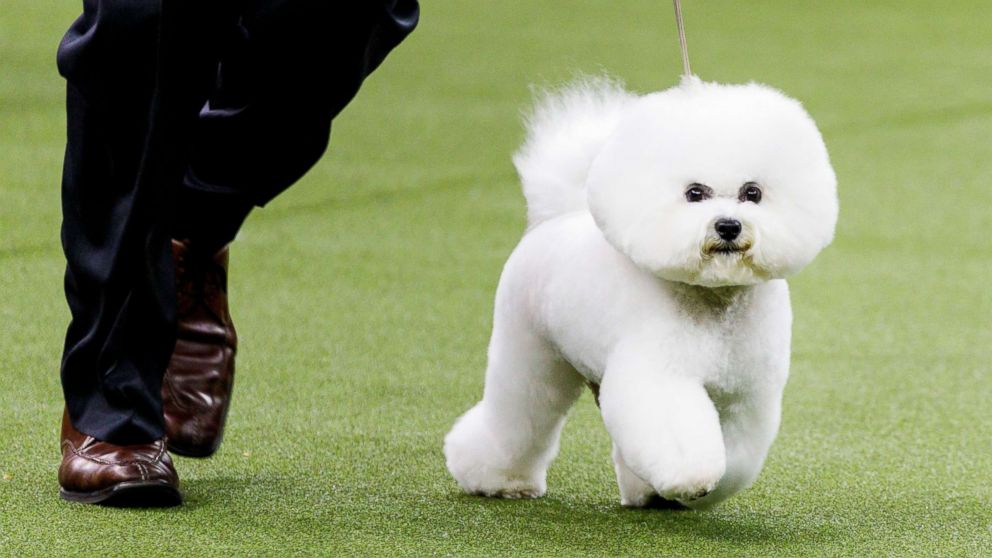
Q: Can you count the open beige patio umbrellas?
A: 0